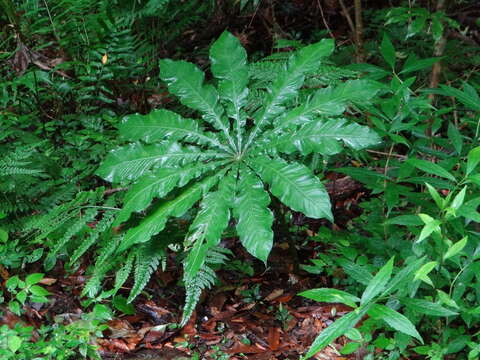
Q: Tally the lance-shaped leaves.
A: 12